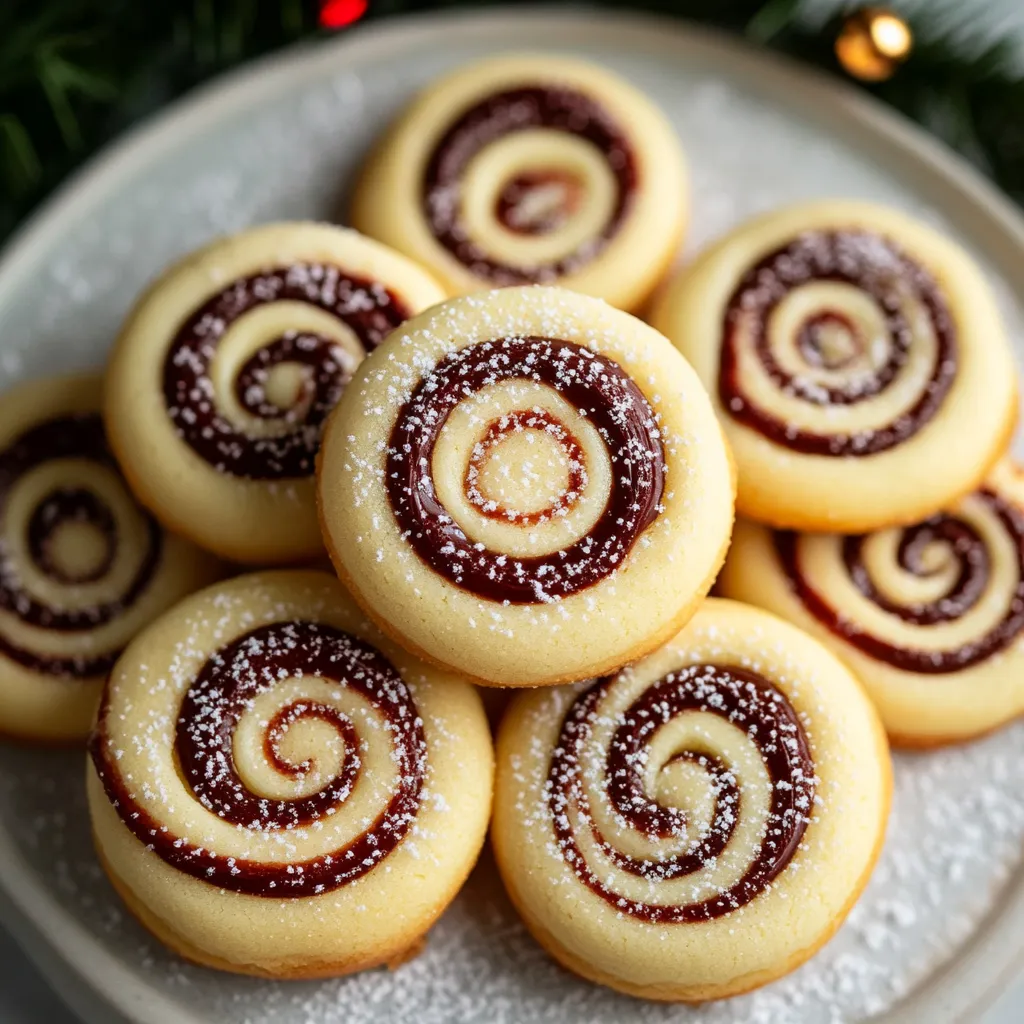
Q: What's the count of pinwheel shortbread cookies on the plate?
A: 8